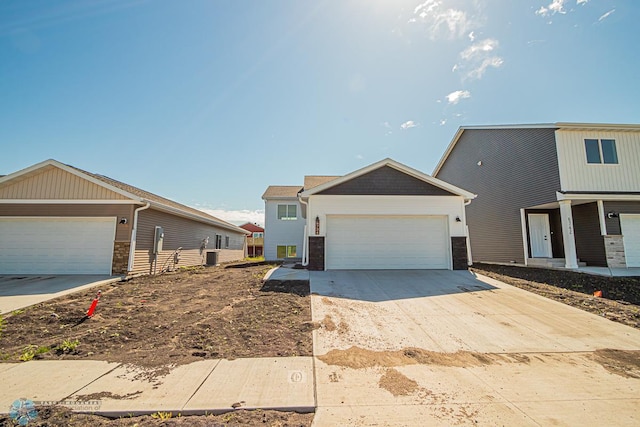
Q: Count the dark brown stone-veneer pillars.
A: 2